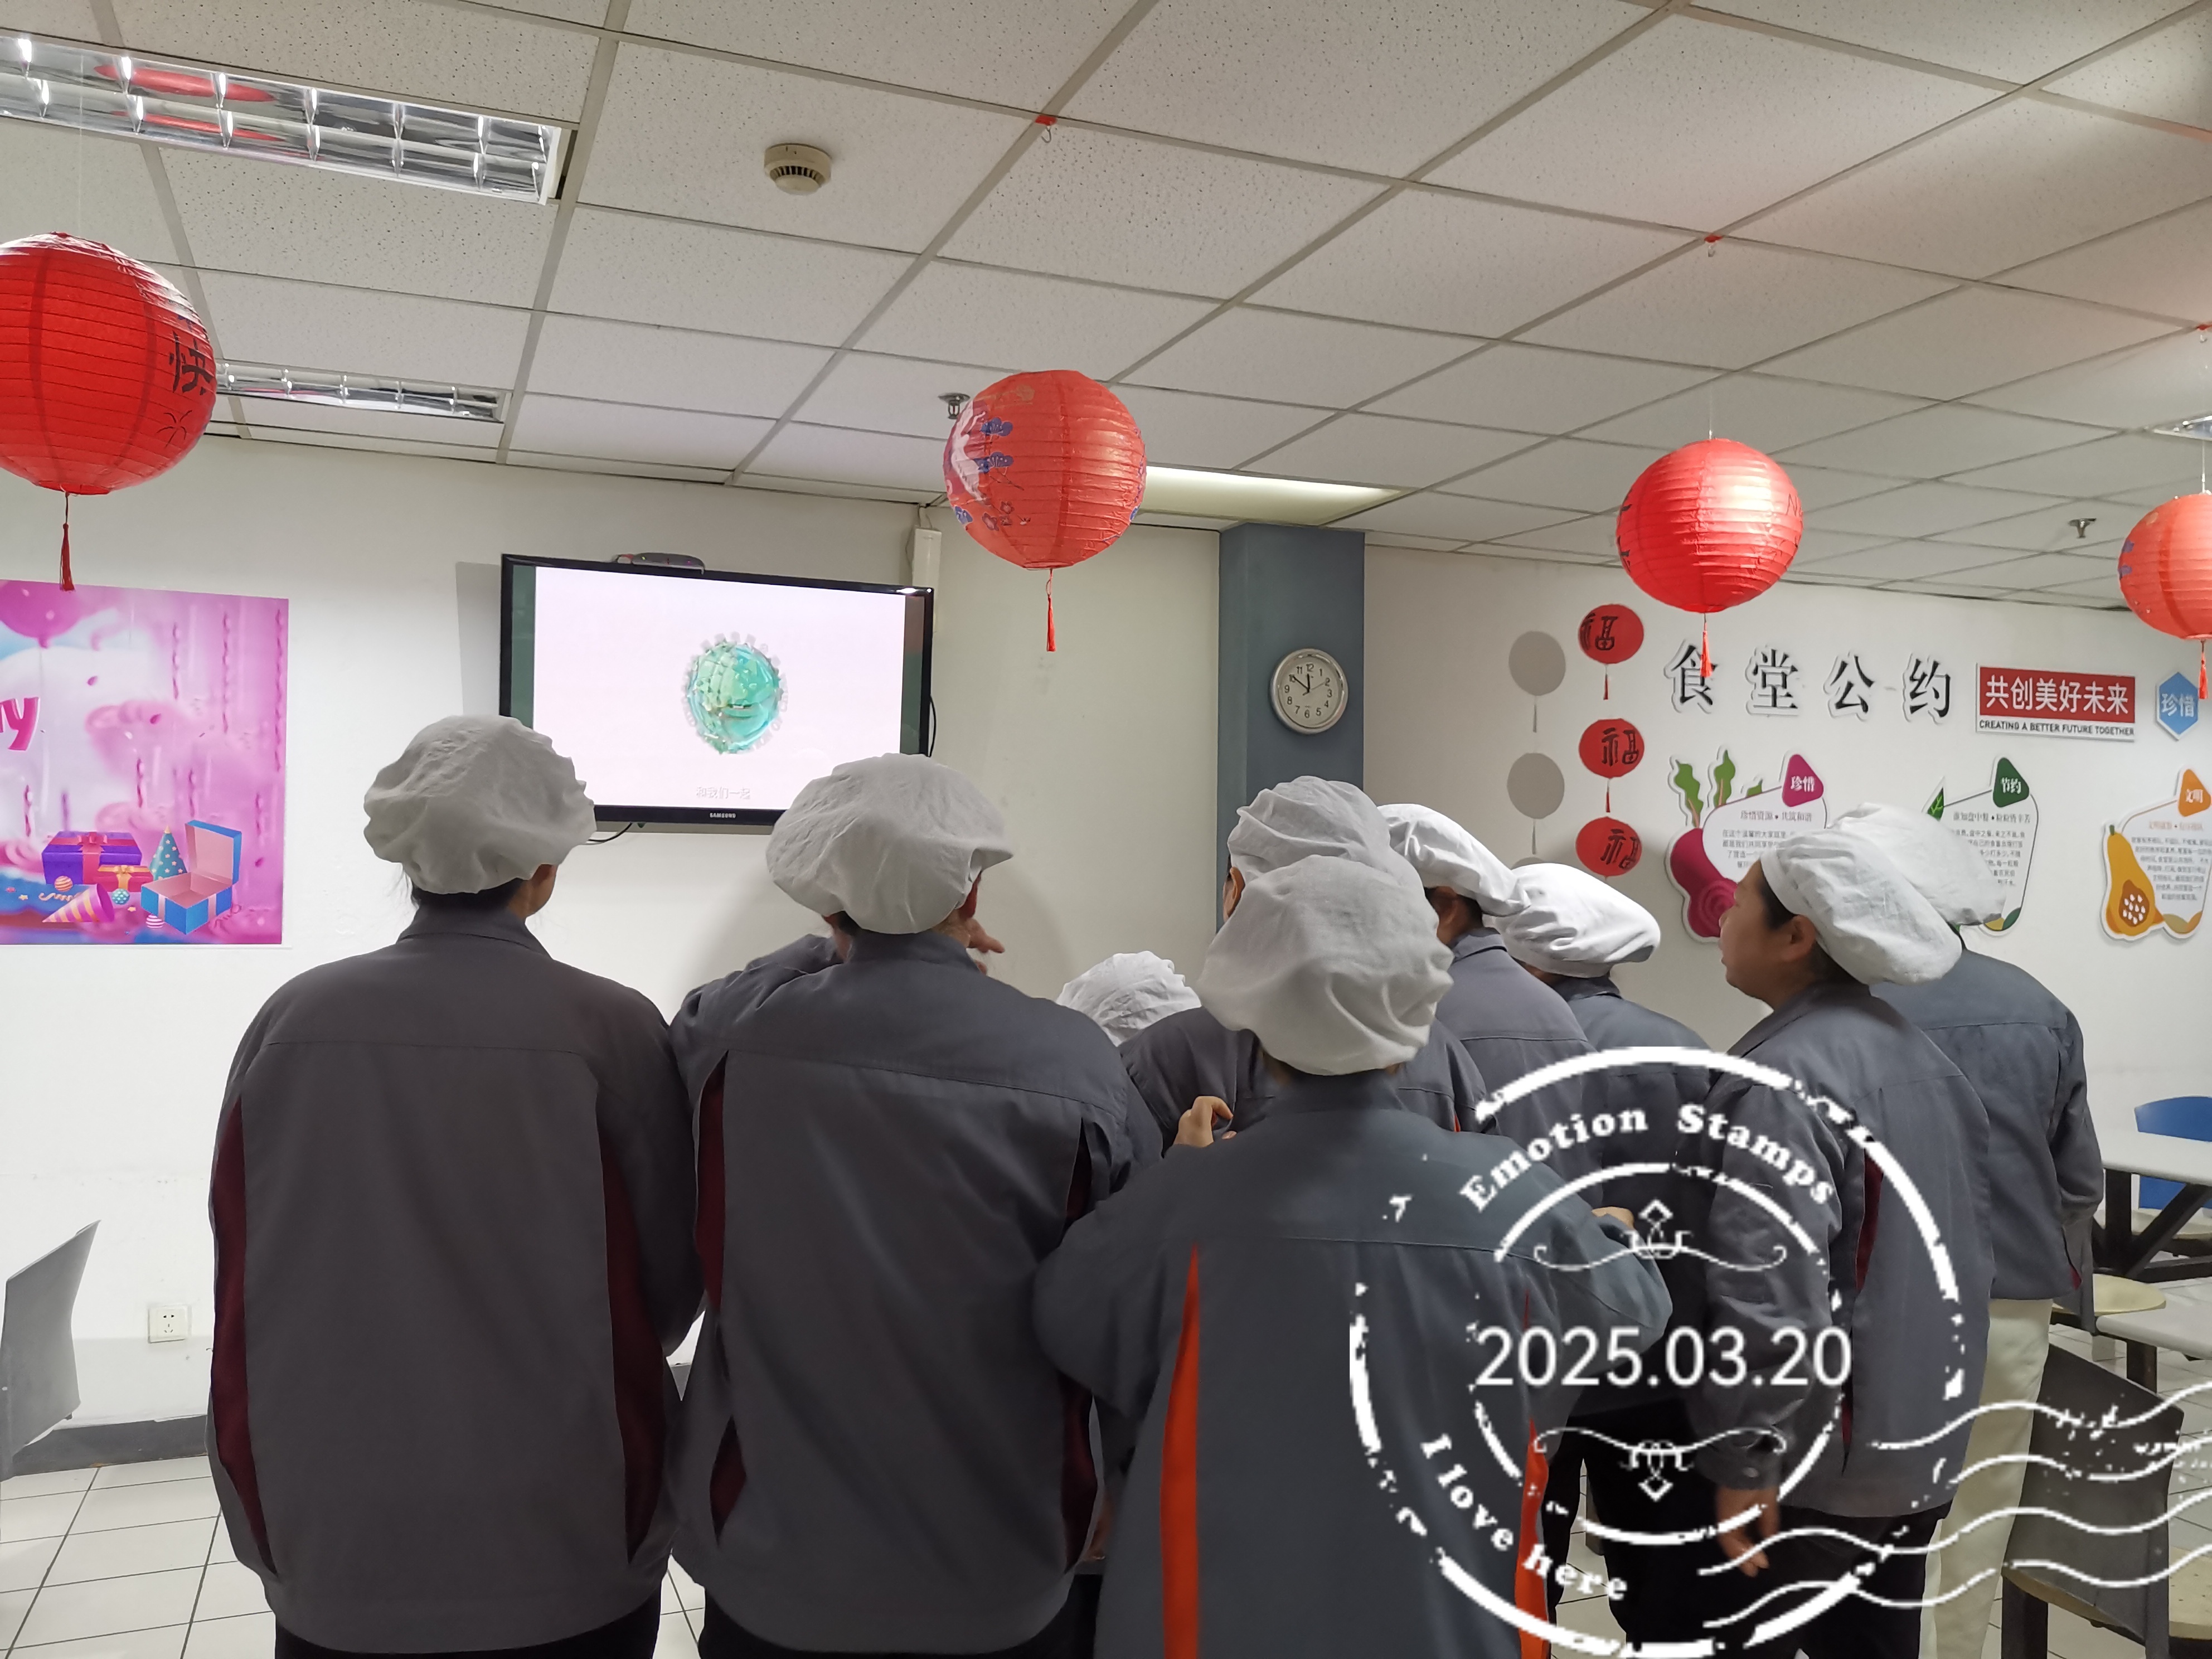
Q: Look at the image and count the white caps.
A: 9